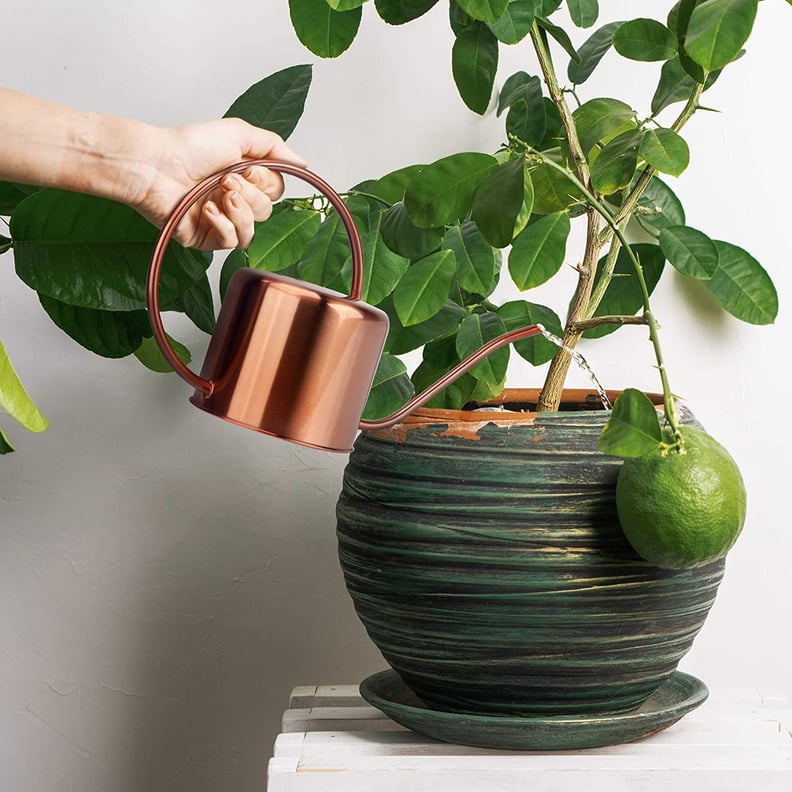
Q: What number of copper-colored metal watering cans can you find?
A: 1